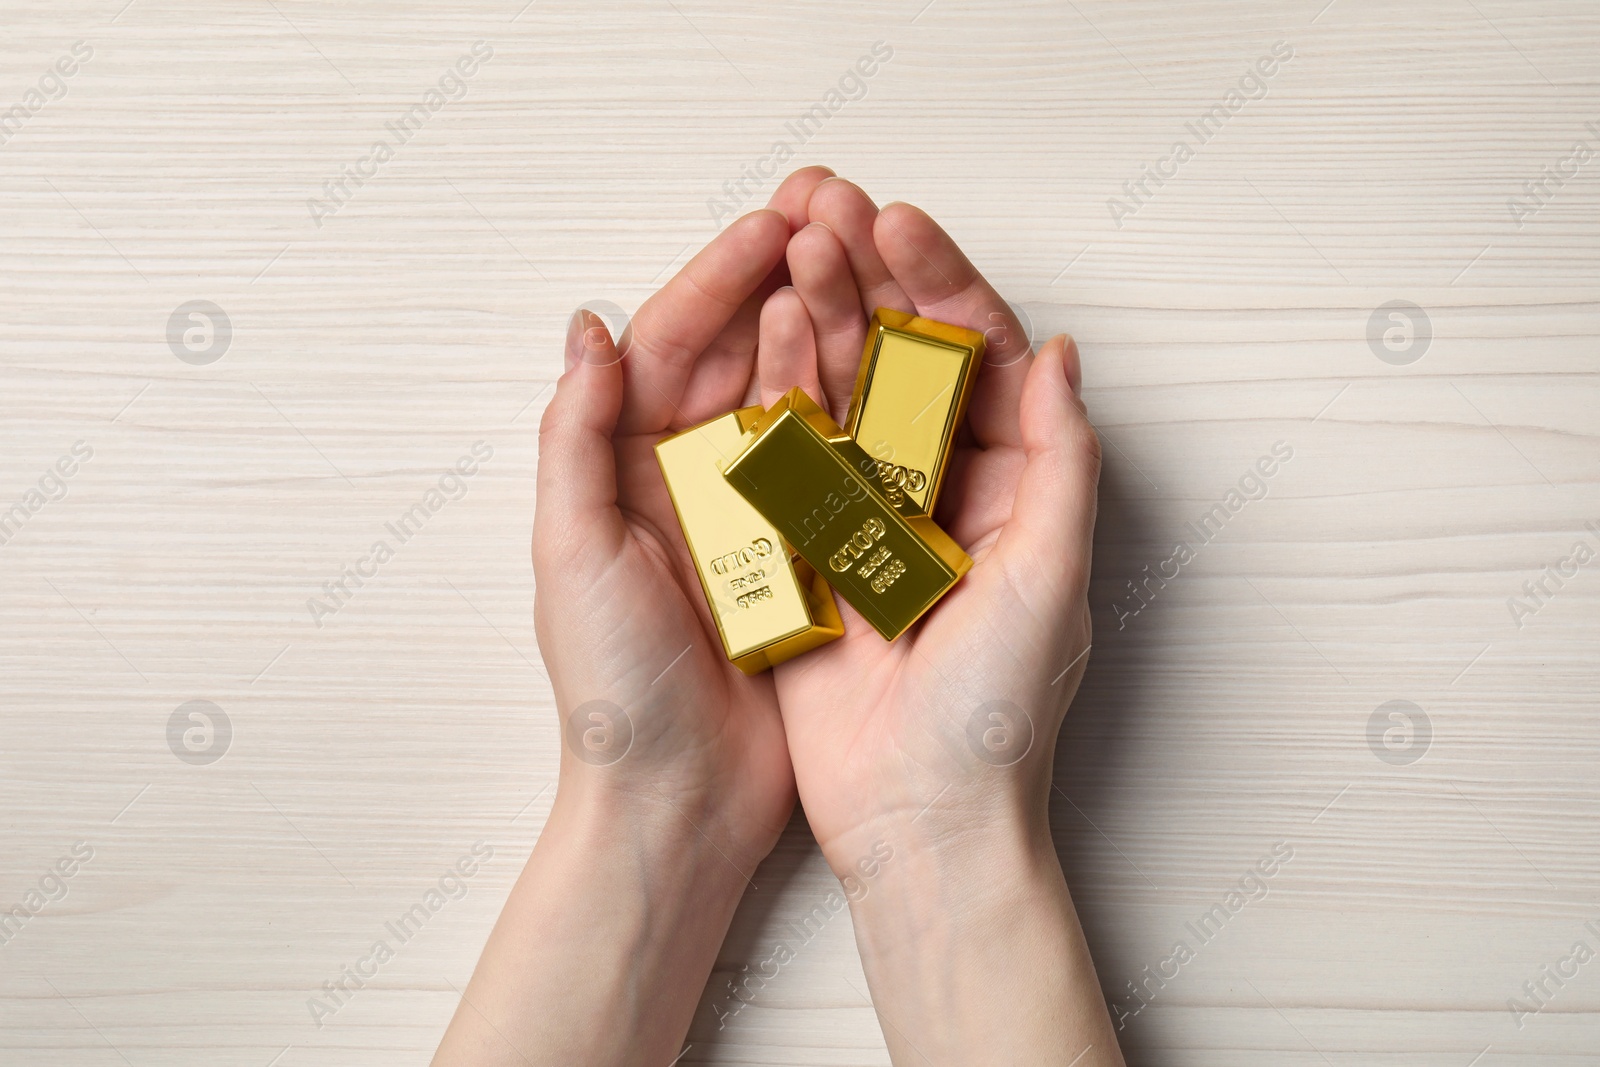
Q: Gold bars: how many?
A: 3